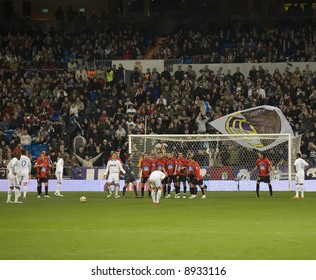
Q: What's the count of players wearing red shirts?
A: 8